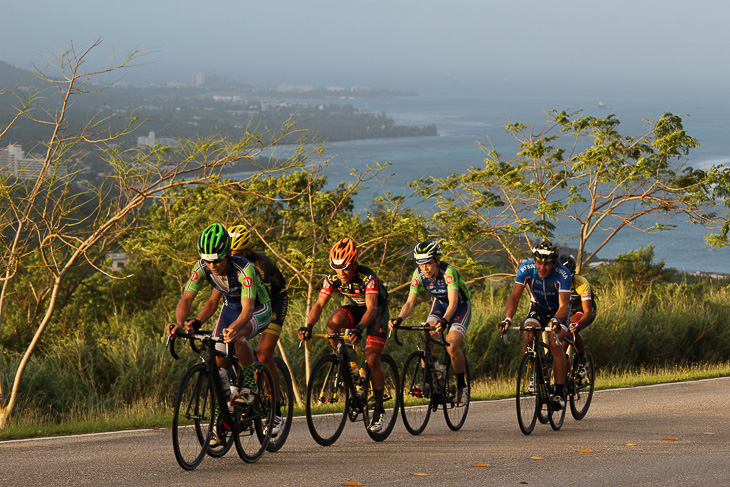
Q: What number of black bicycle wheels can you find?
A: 12